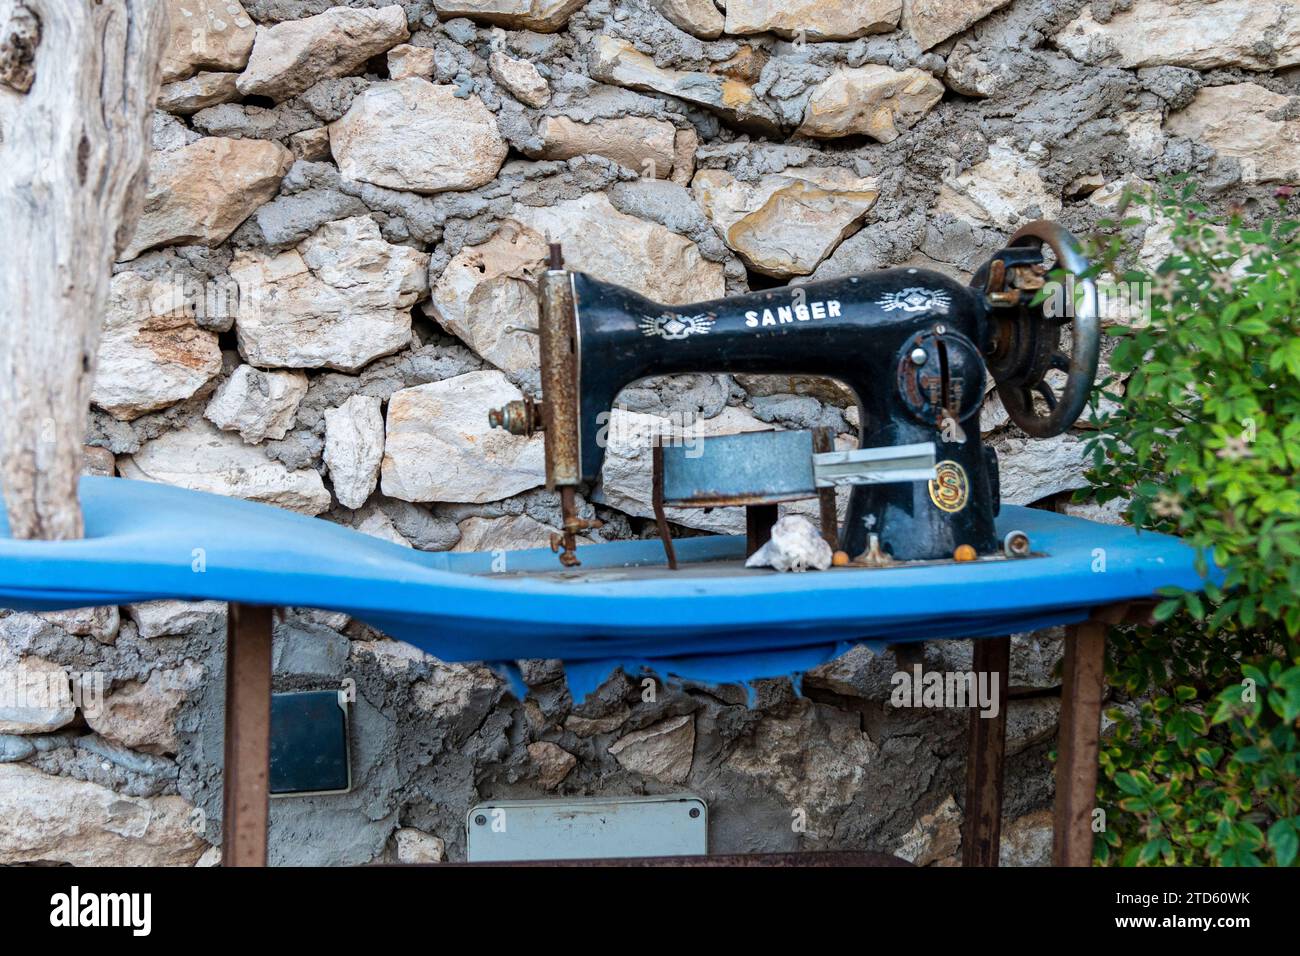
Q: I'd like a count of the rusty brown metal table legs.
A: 3